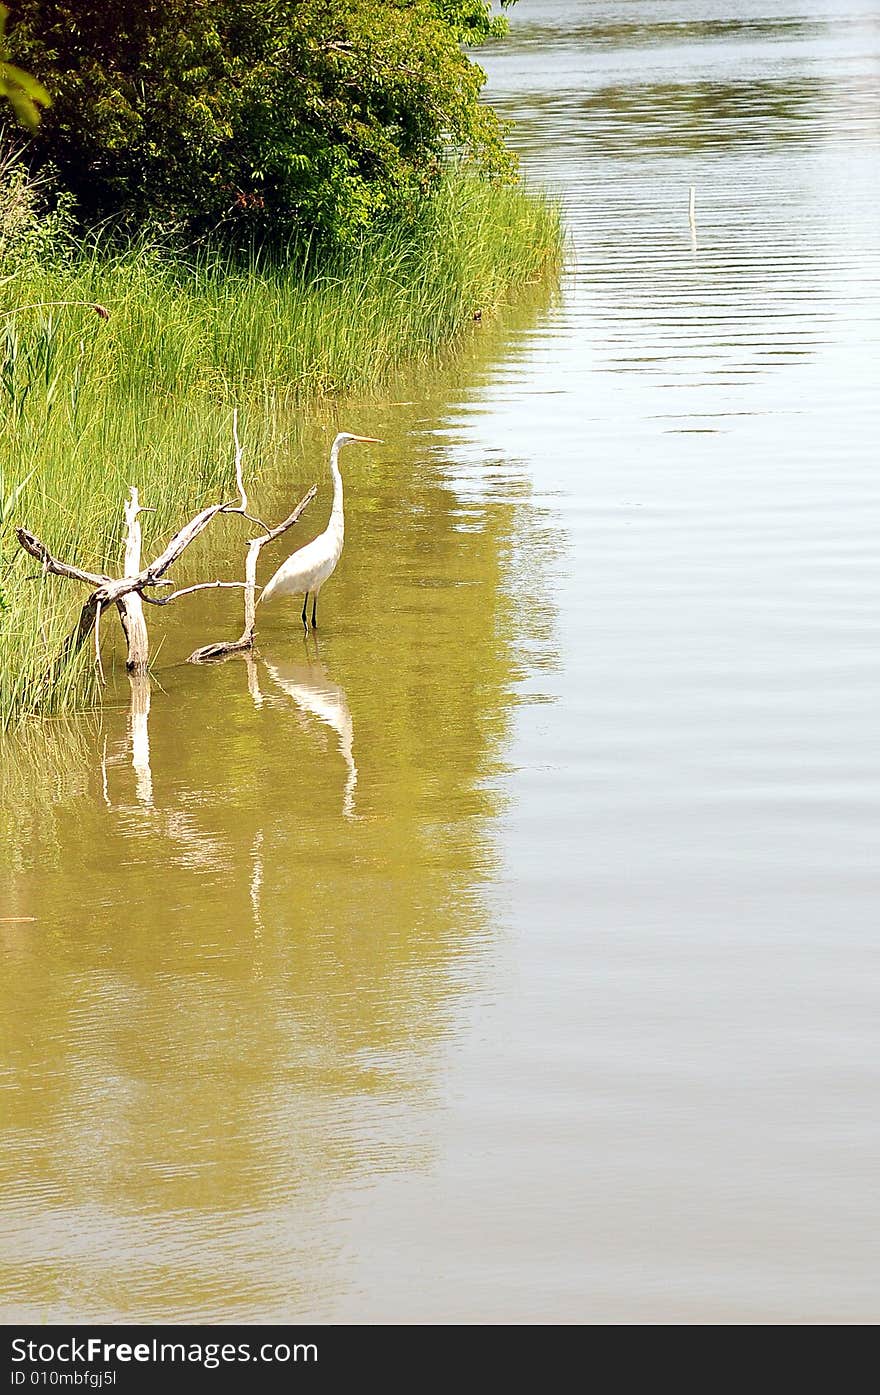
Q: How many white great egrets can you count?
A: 1